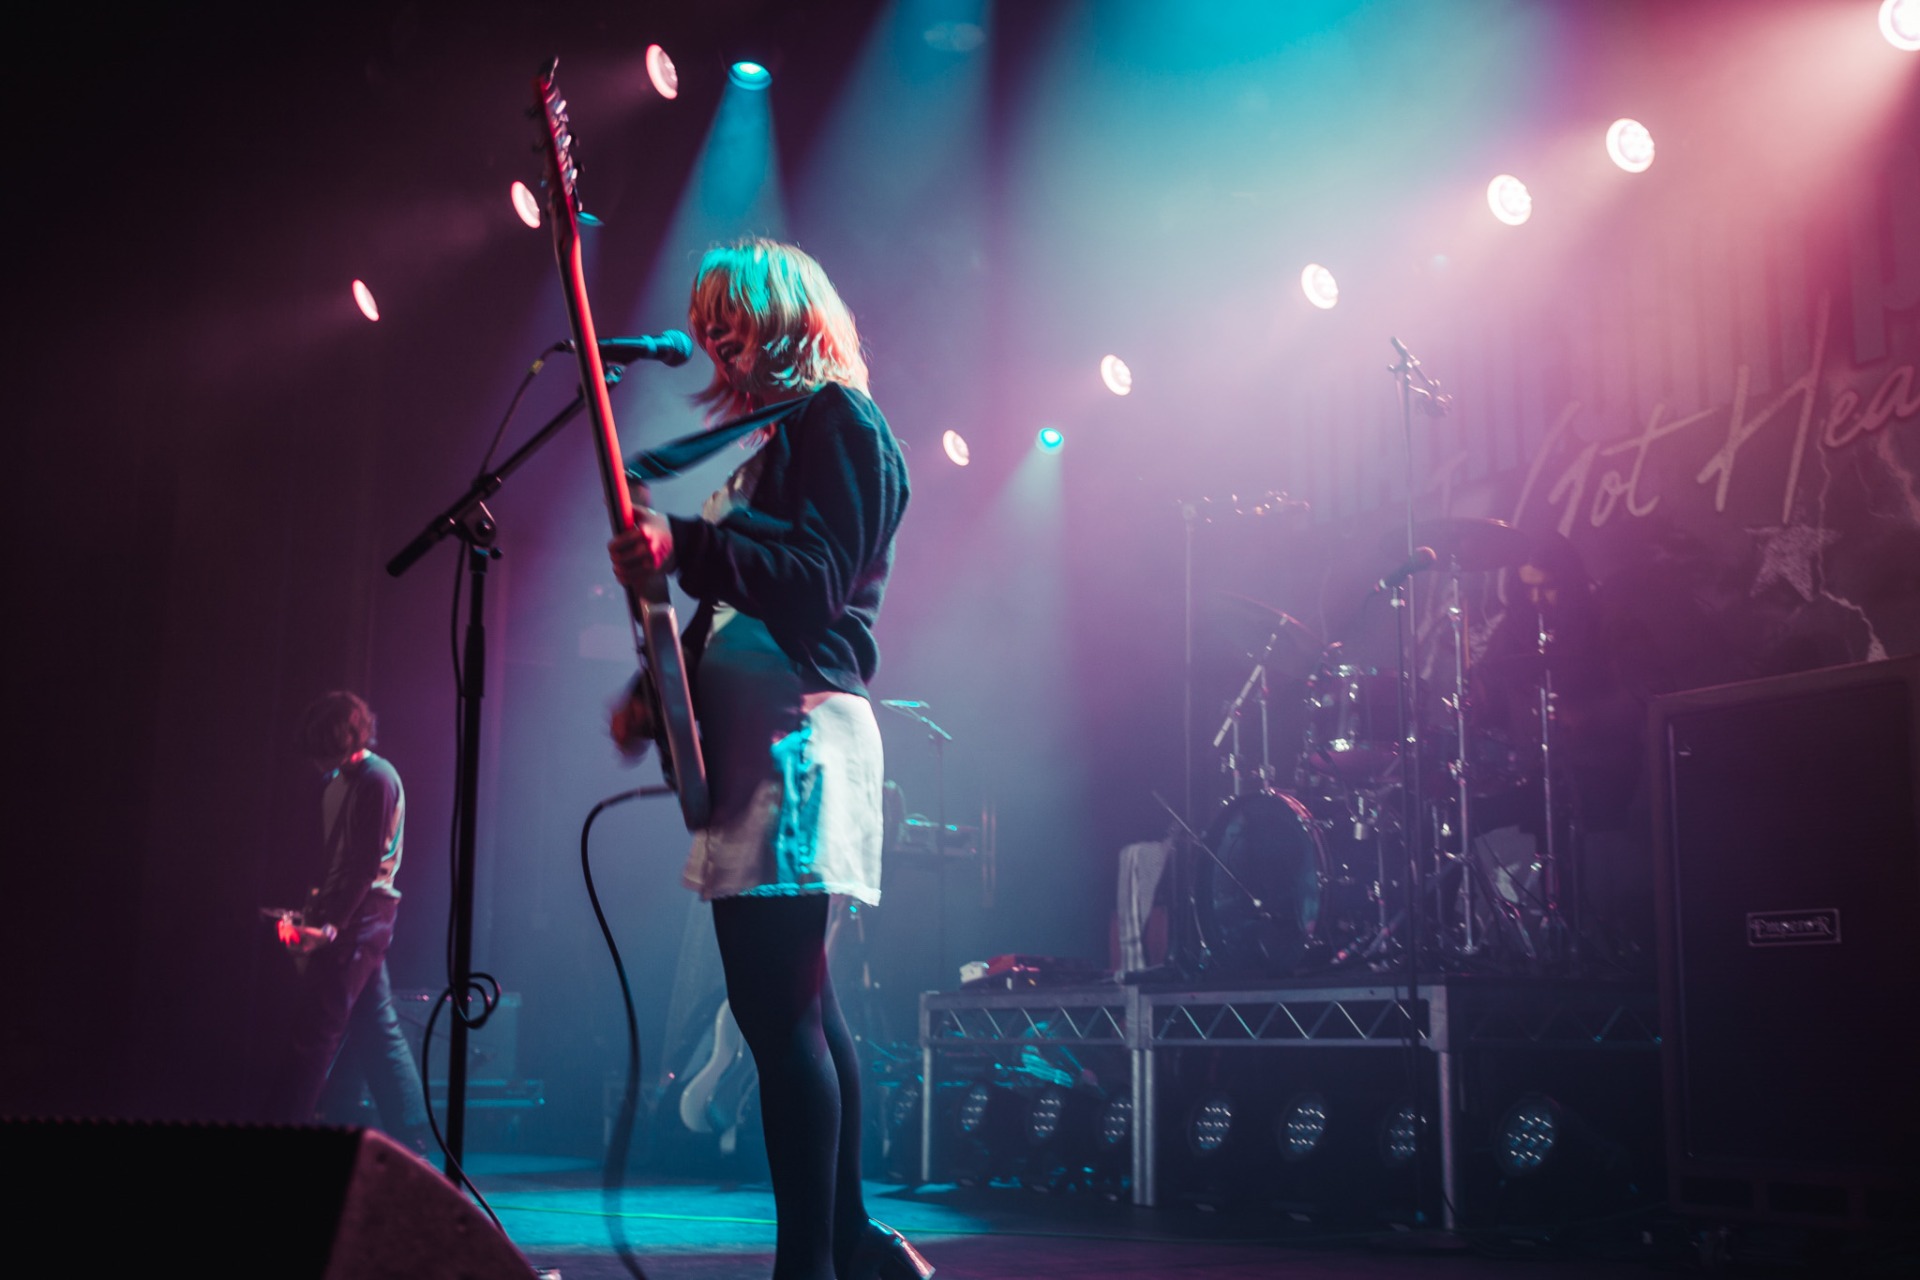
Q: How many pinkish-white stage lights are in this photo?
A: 9